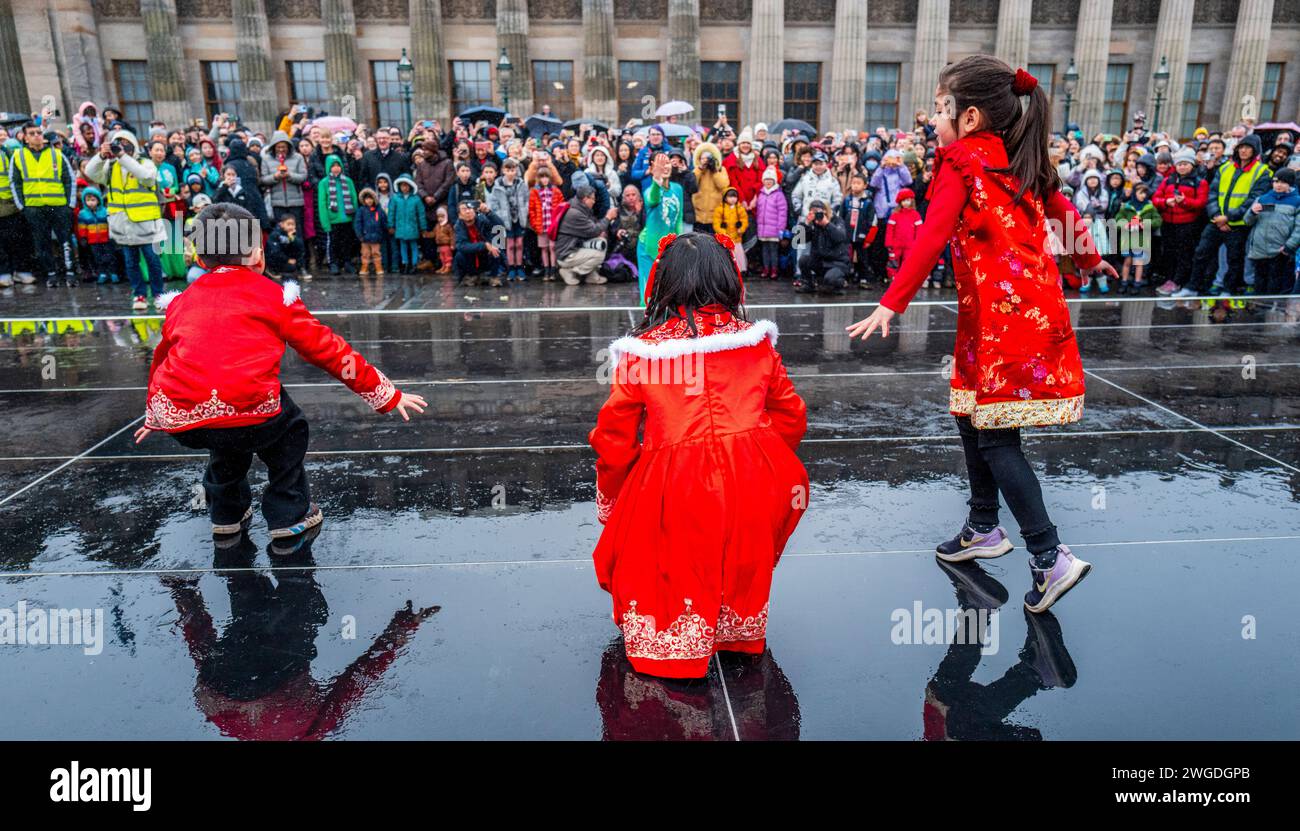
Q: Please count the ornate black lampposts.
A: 4